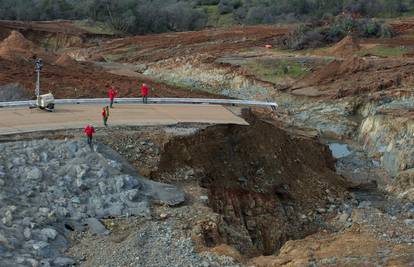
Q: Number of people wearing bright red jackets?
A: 3